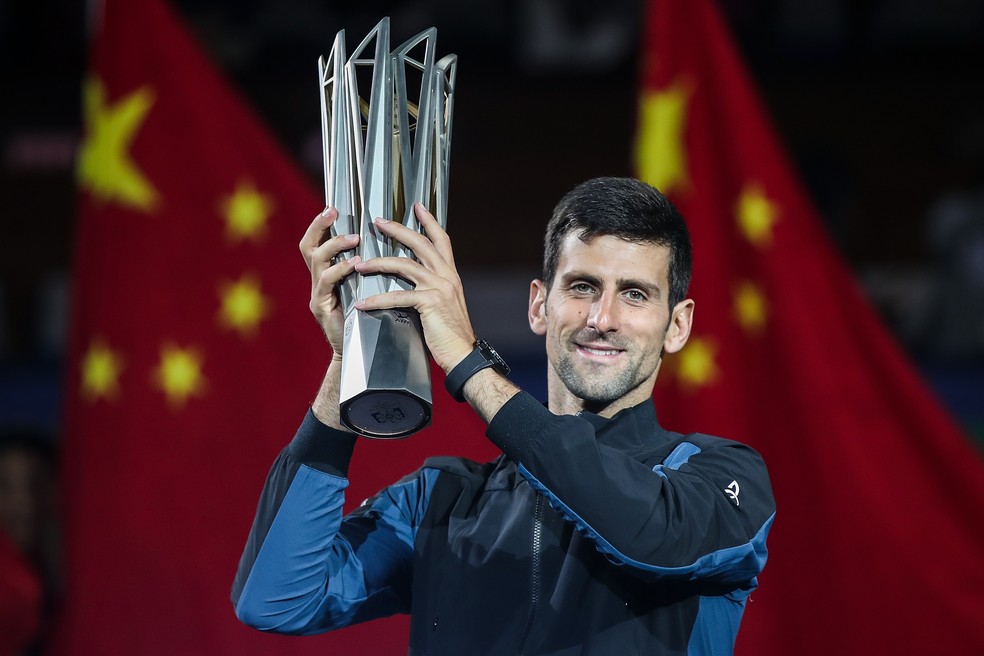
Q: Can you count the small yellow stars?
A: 7